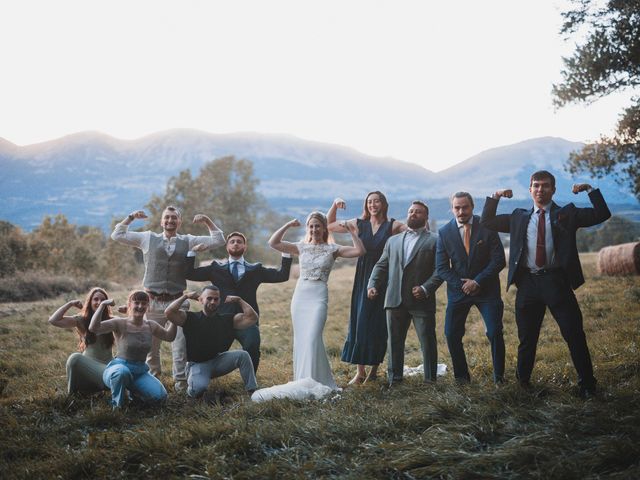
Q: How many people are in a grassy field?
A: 10